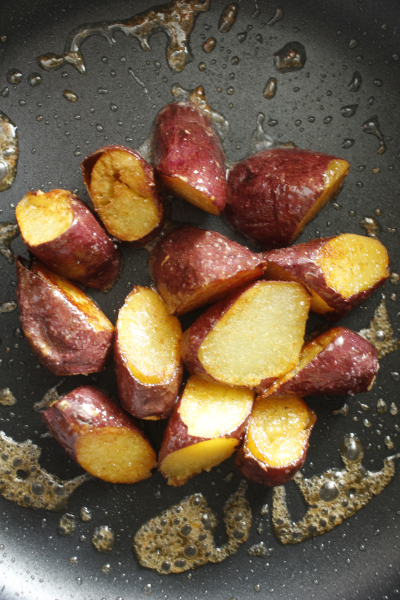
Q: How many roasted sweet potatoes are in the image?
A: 13